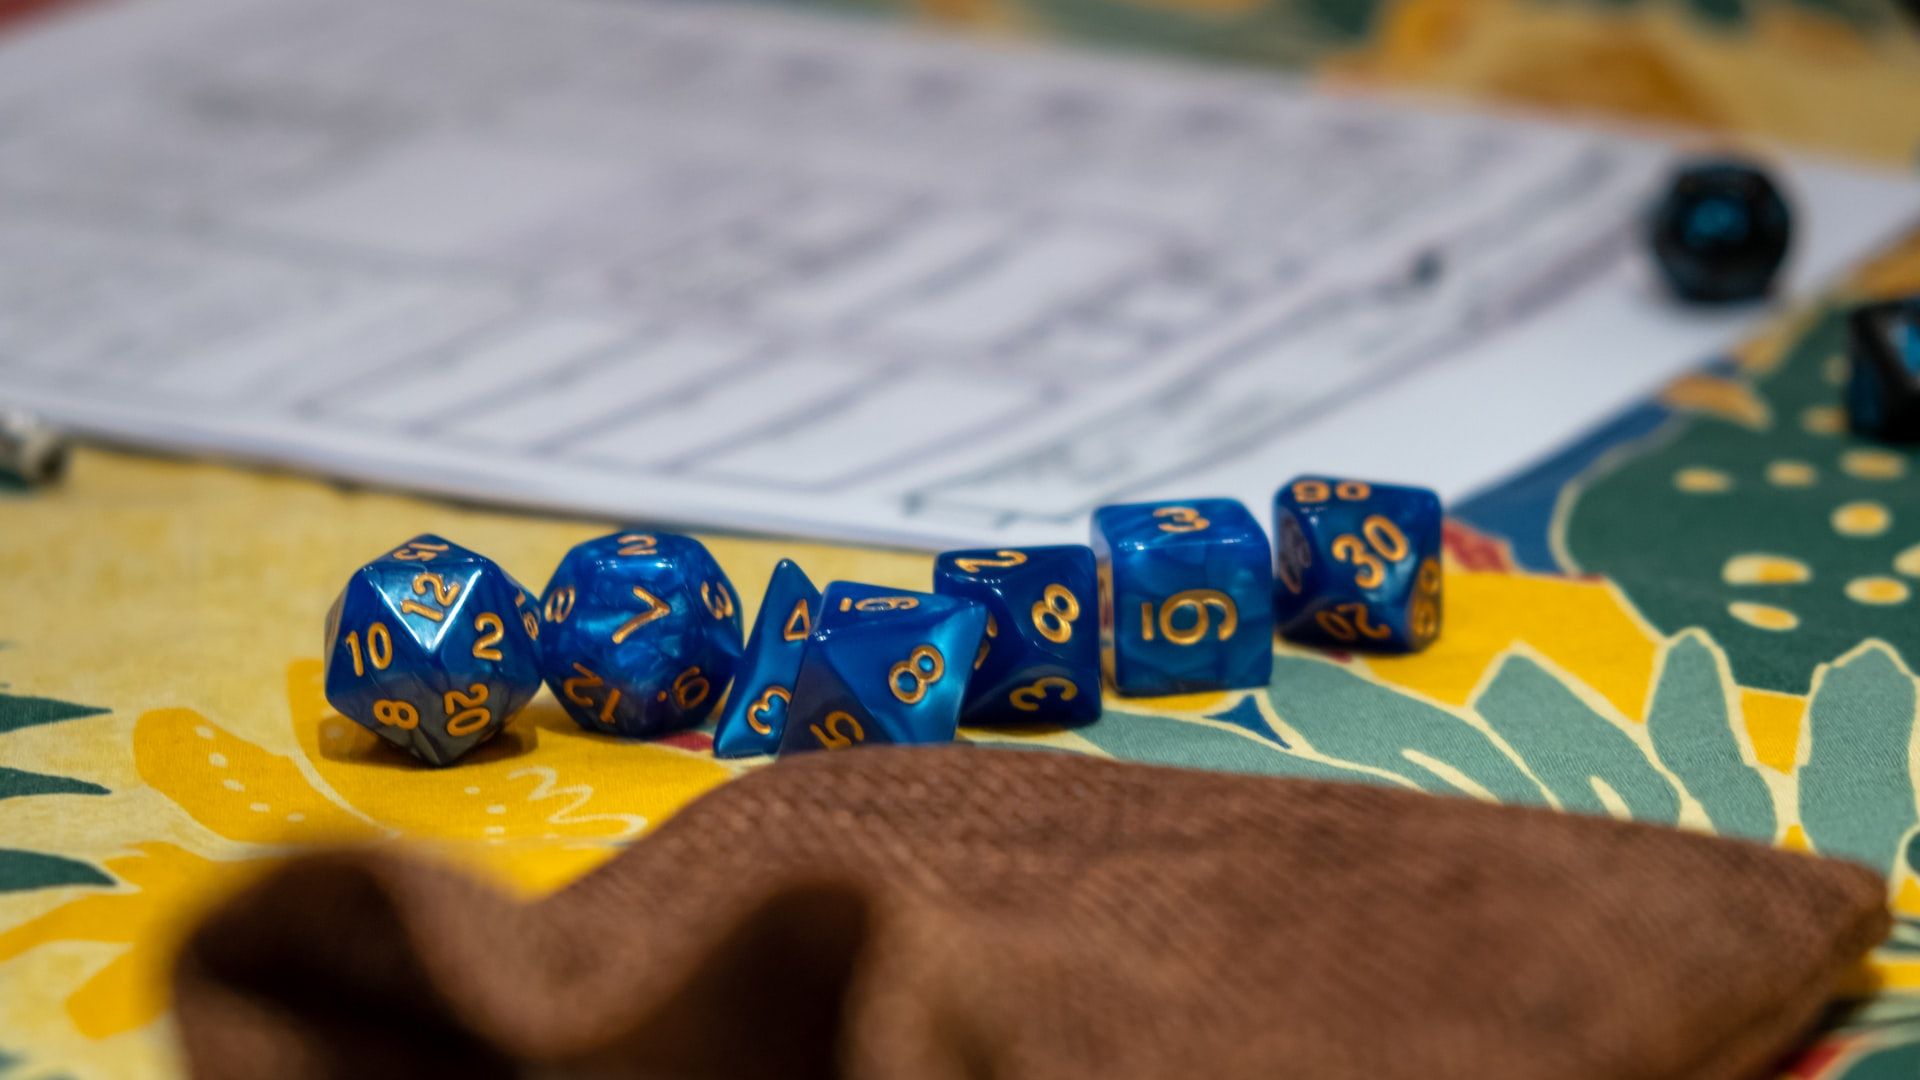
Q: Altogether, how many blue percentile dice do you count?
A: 1